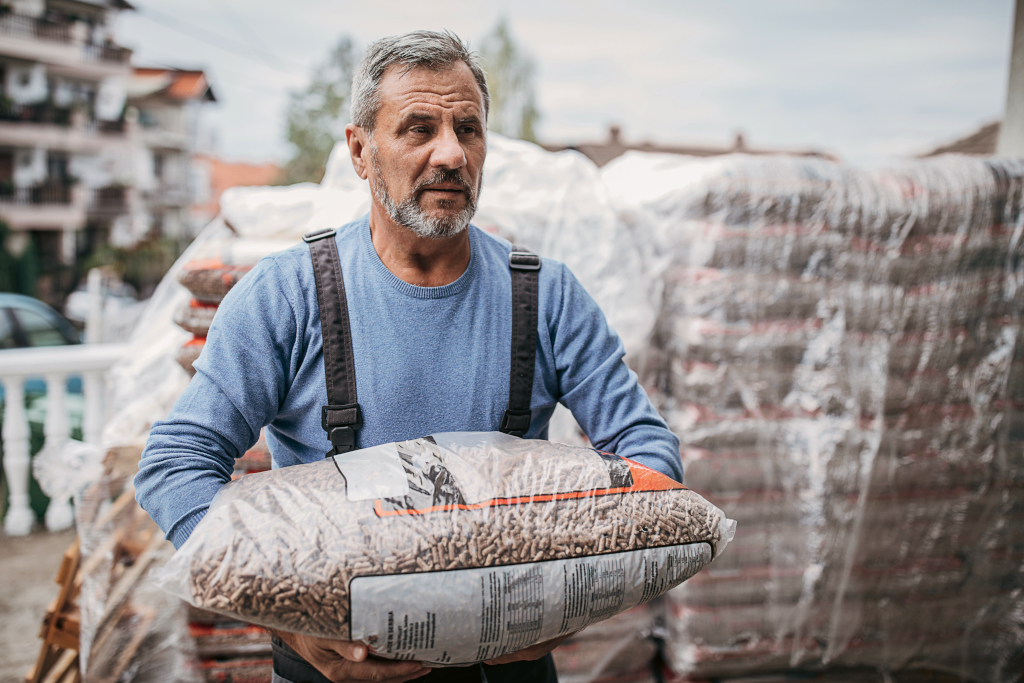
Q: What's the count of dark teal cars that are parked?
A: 1